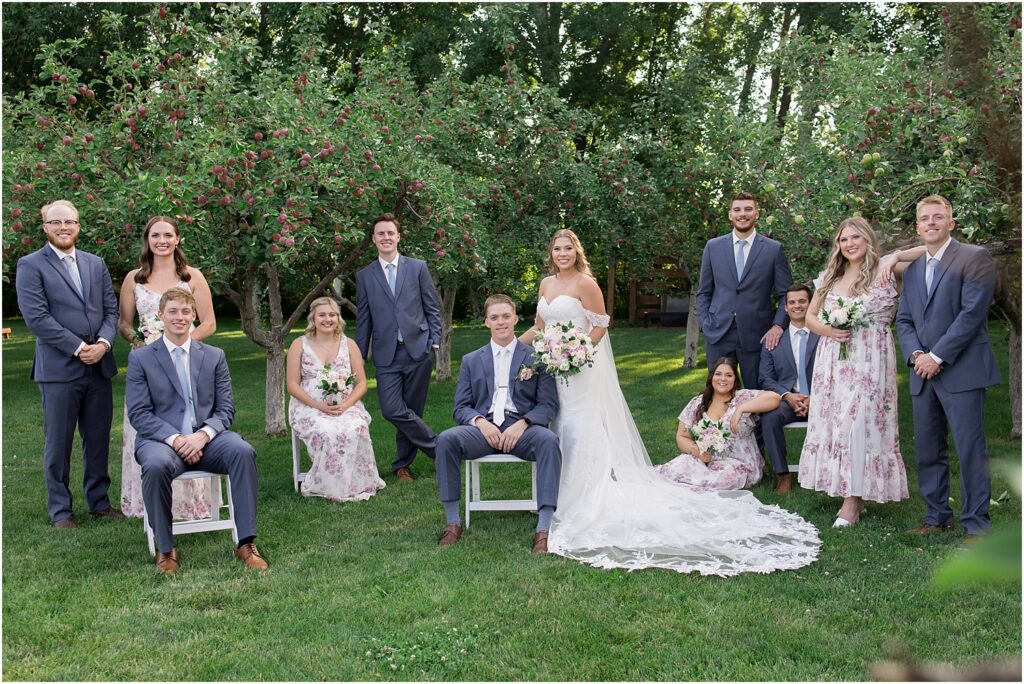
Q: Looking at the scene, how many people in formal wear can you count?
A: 12